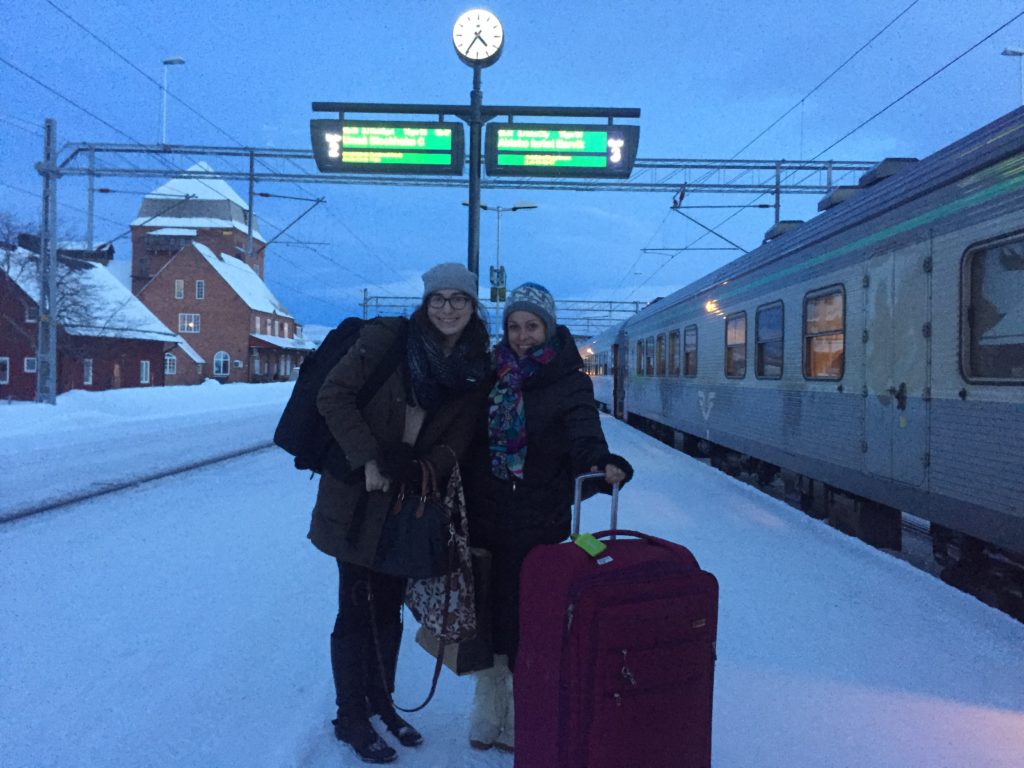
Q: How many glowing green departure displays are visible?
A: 2